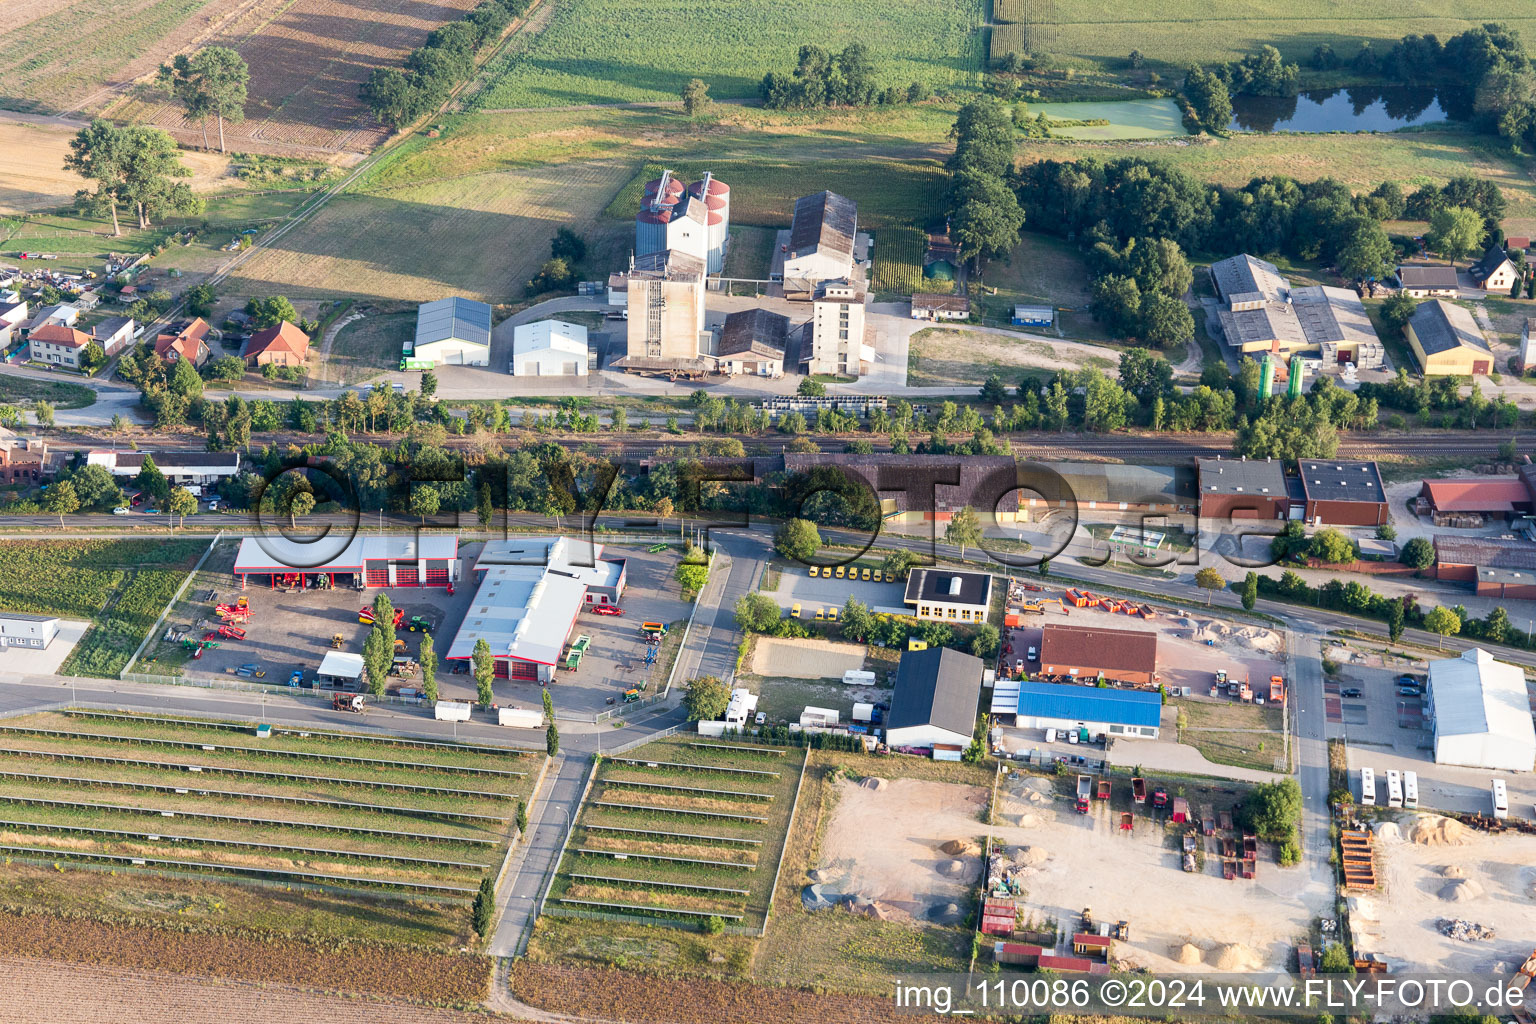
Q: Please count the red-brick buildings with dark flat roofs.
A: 2